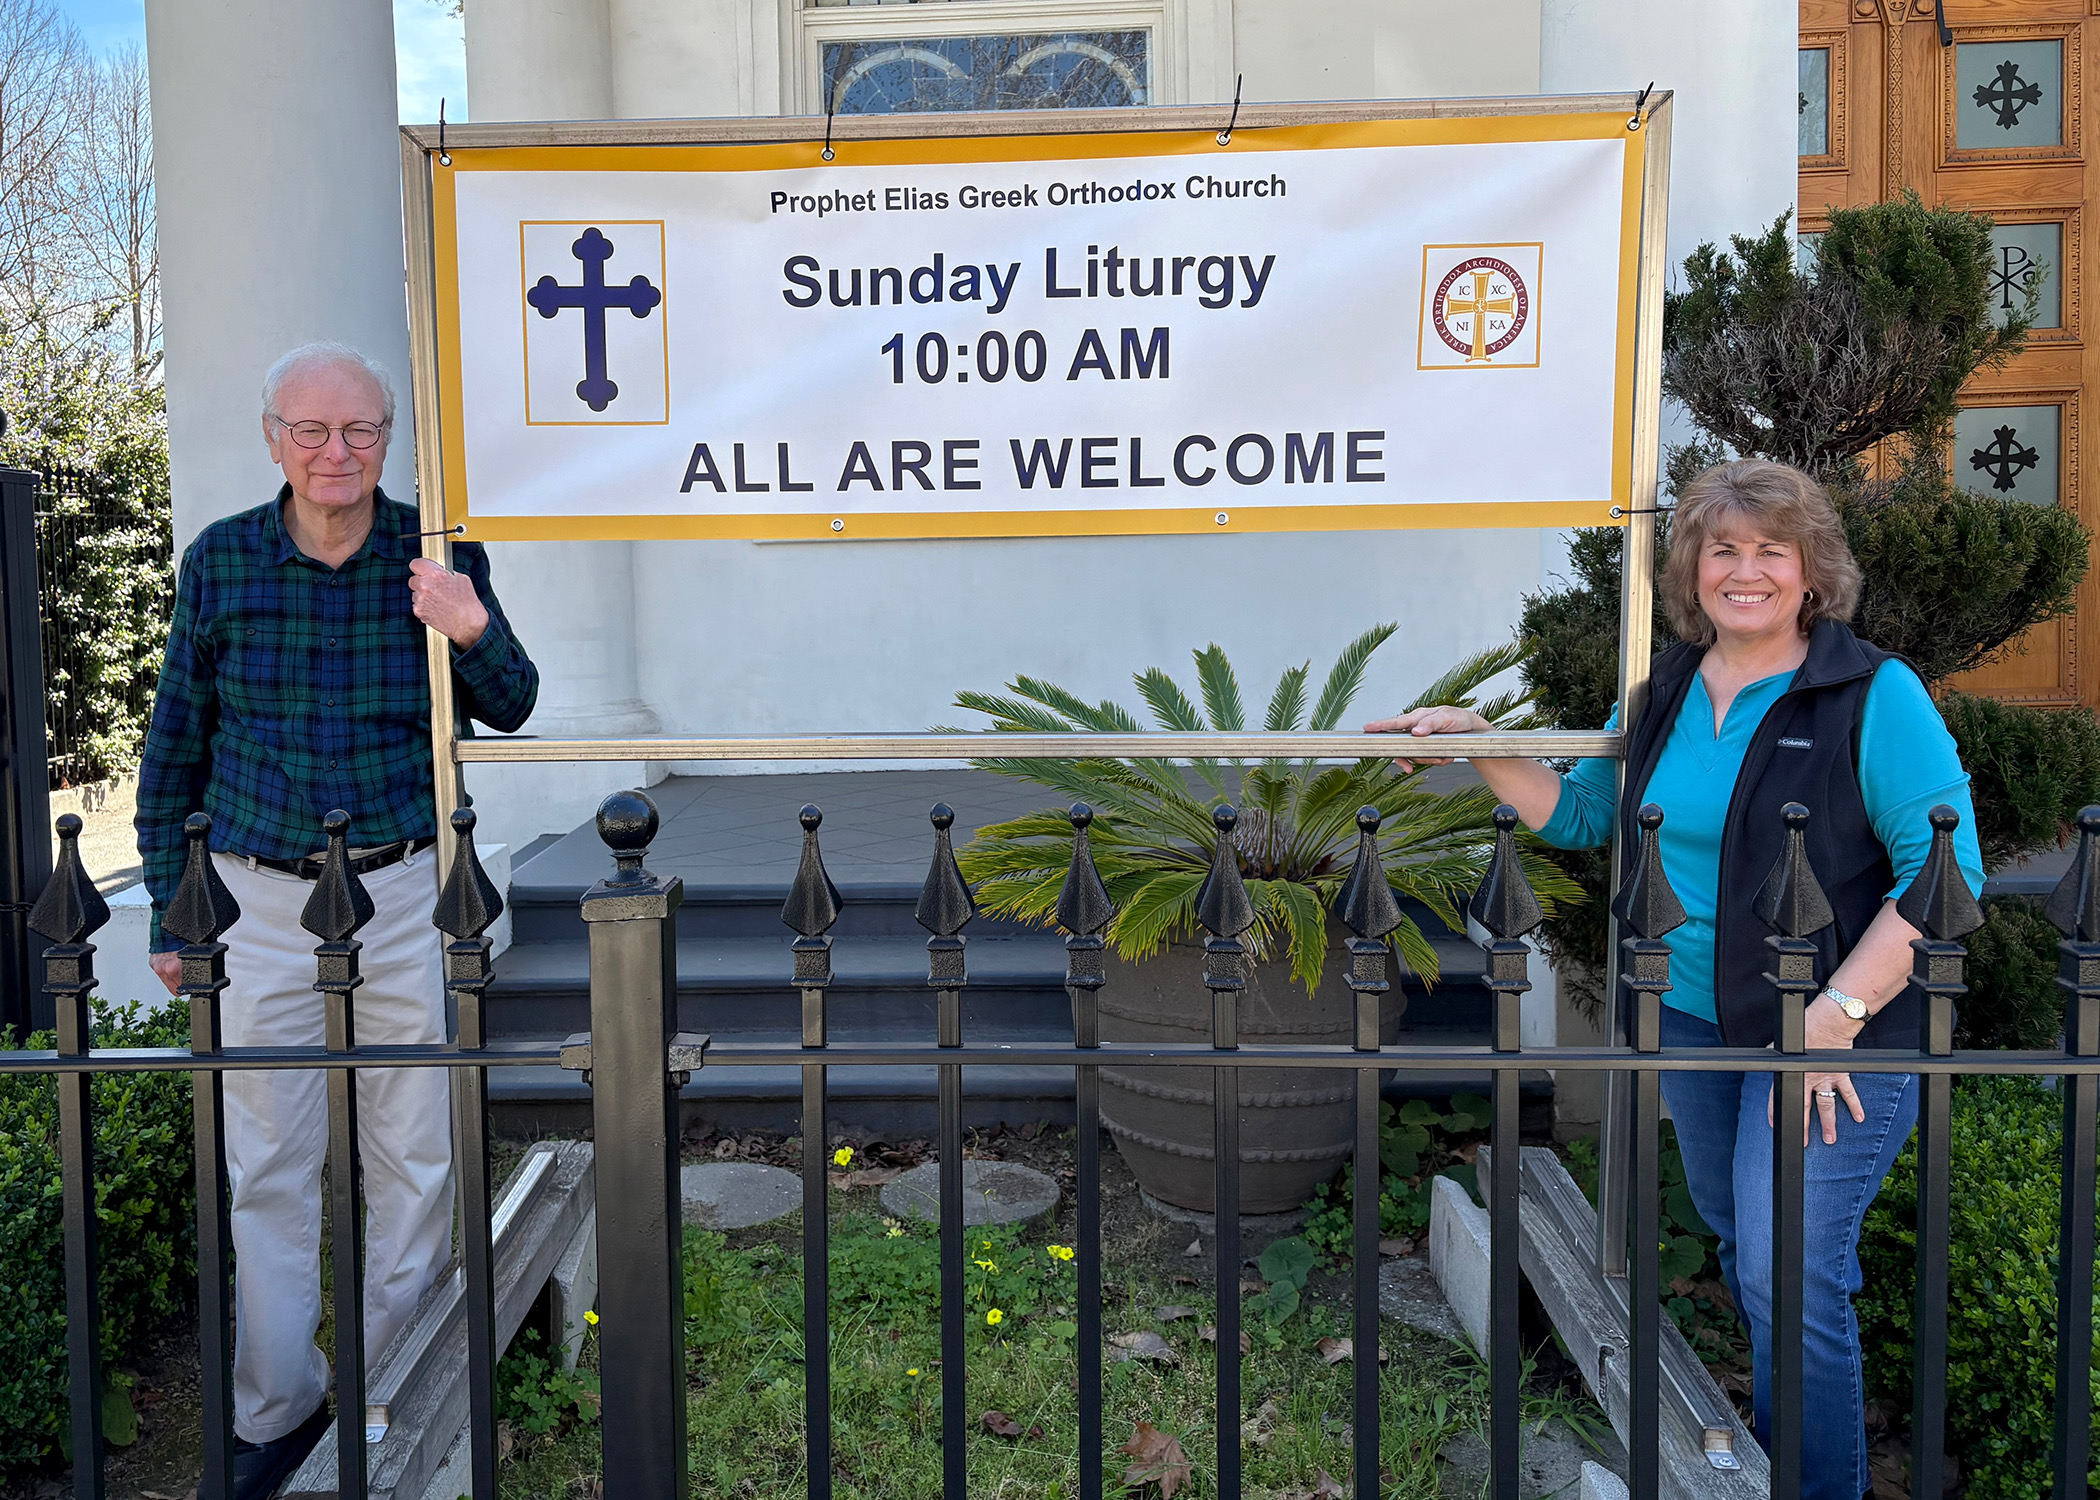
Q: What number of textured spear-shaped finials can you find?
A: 14